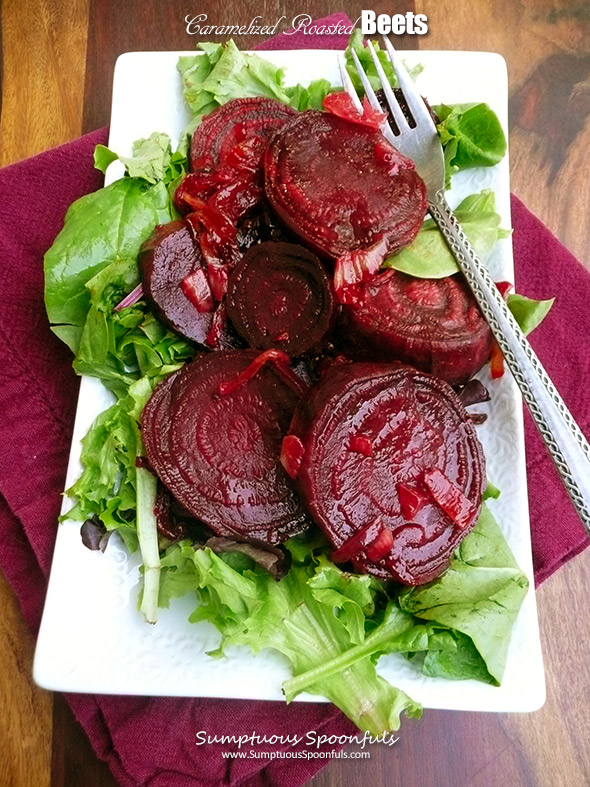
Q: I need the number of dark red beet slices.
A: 7